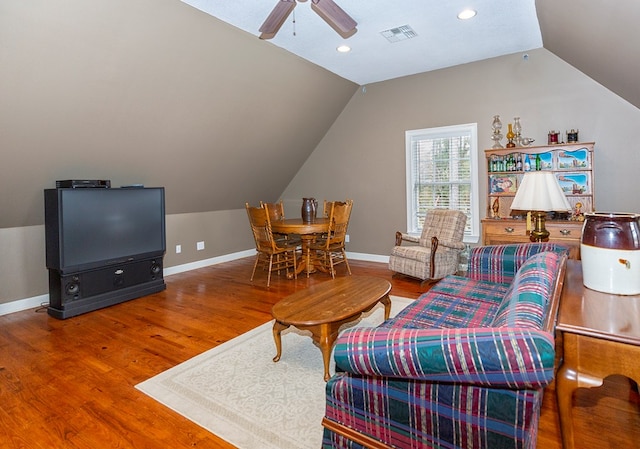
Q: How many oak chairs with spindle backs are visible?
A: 4